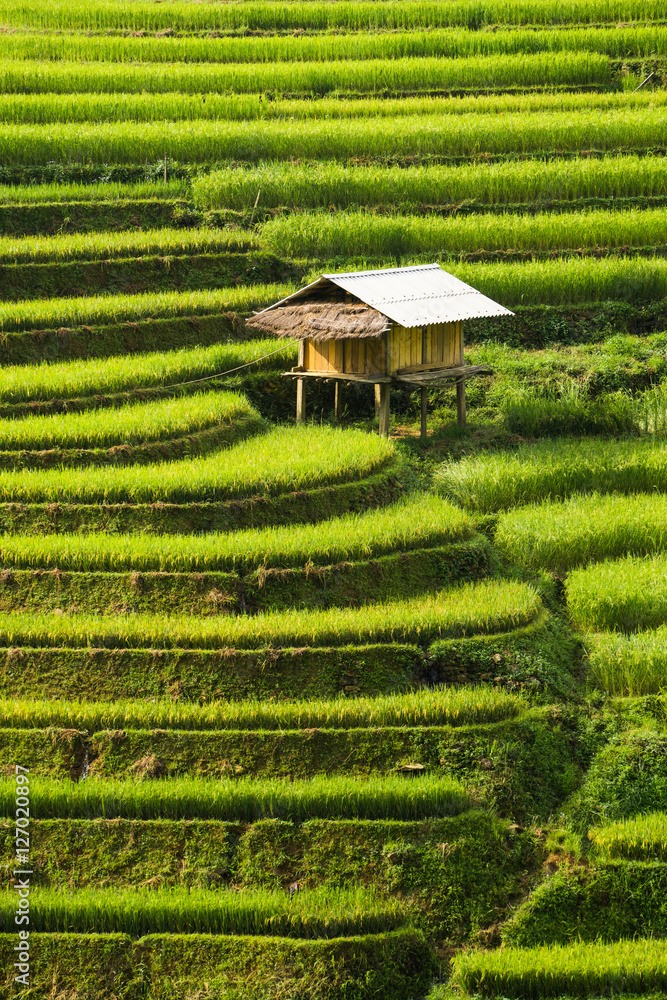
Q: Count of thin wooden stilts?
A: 6